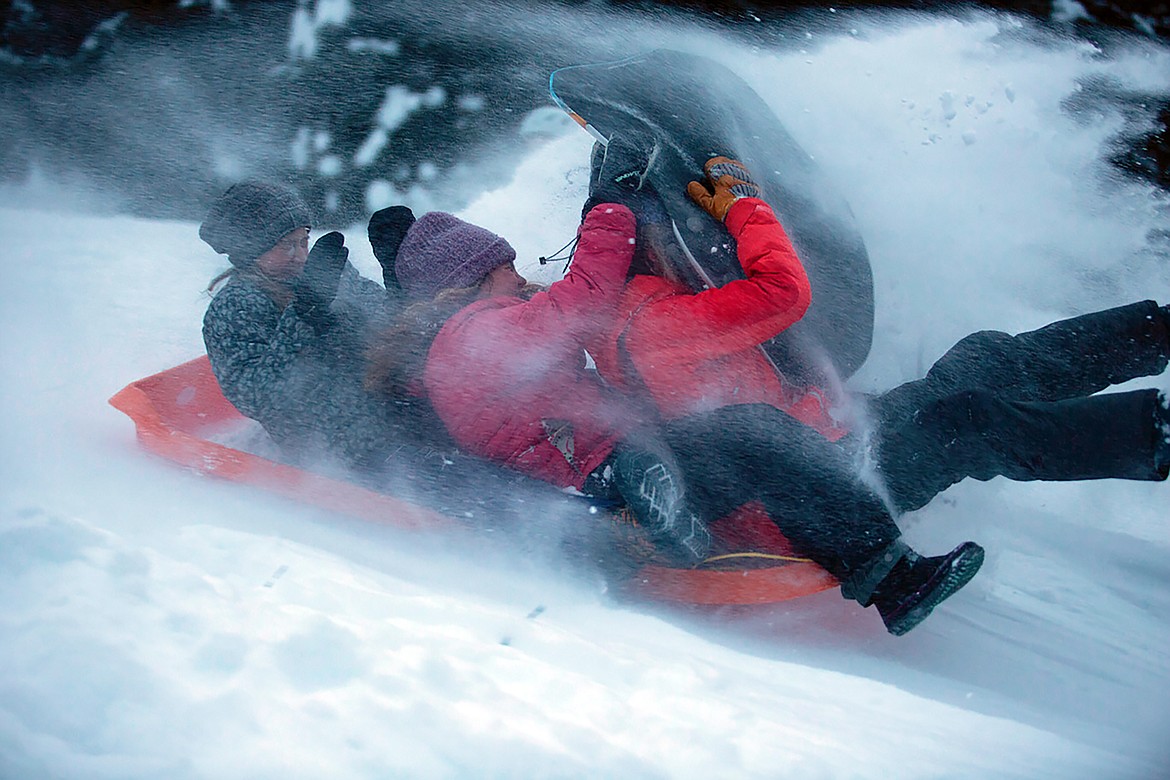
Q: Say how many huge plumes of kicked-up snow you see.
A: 1